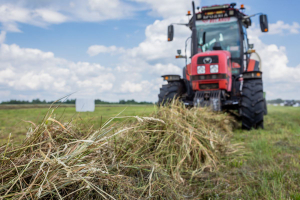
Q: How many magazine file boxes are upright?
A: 0